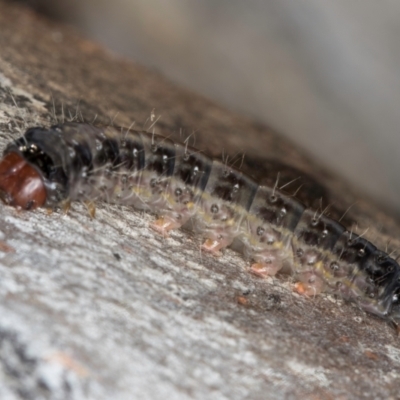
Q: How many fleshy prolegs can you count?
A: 4